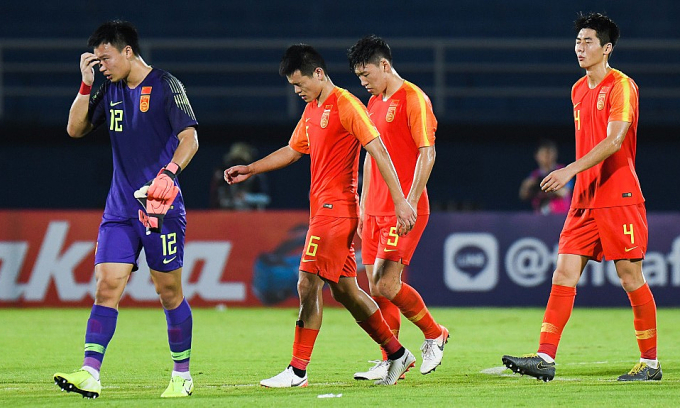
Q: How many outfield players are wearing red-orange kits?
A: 3